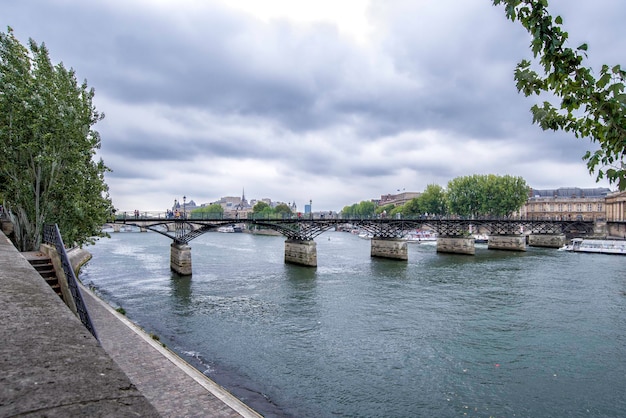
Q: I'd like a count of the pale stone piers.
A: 6